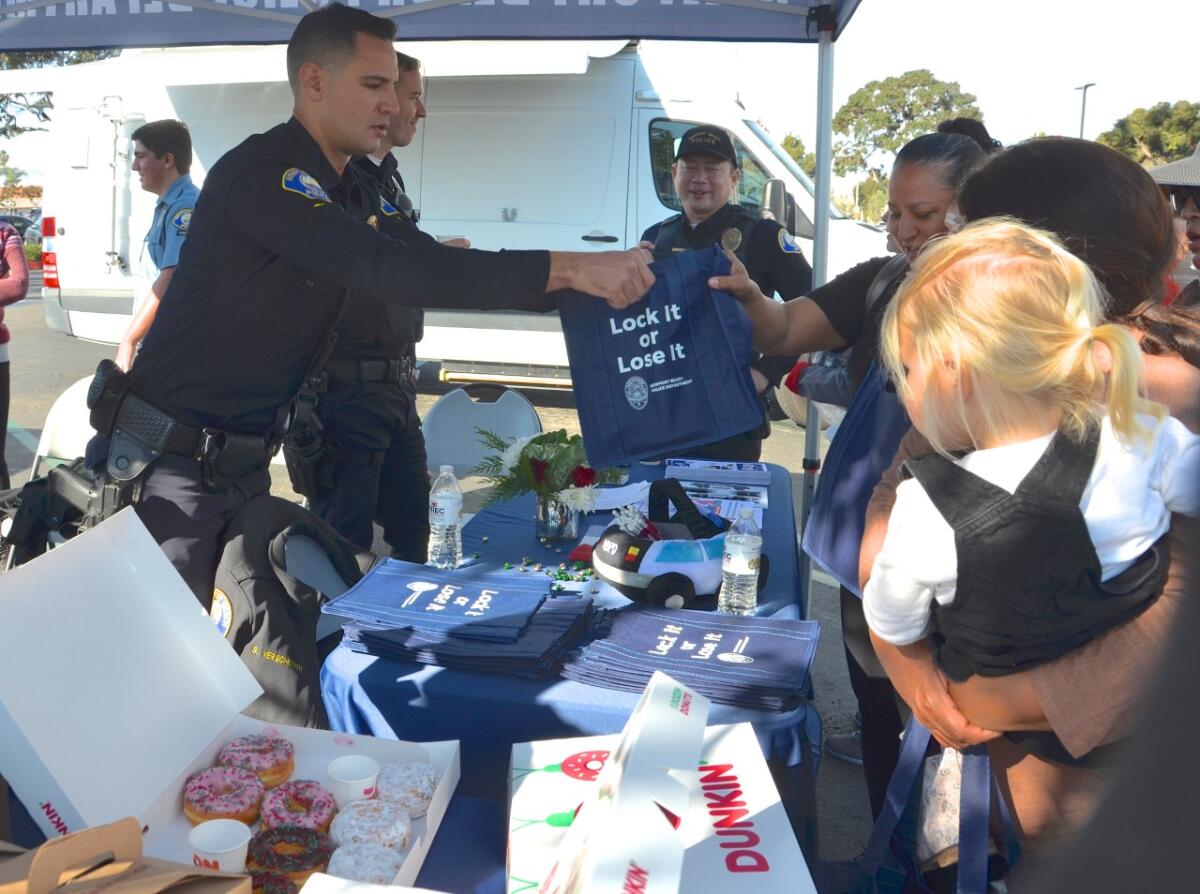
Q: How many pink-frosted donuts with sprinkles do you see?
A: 3